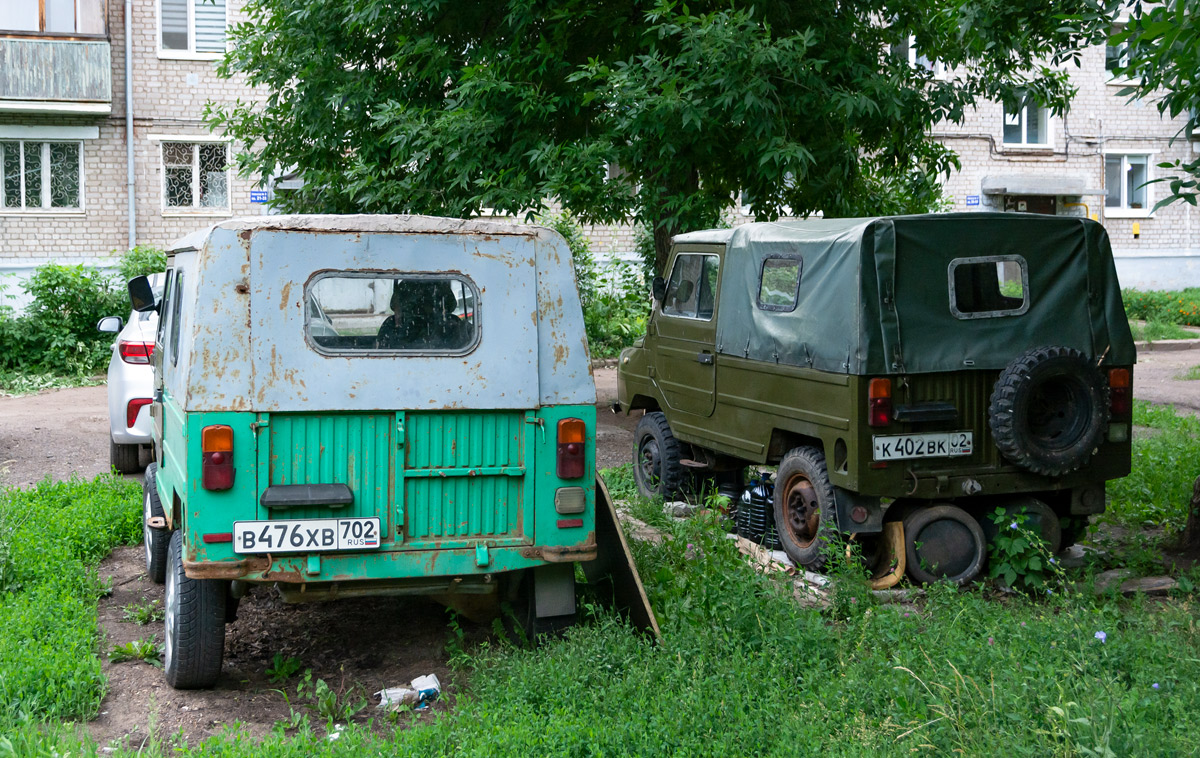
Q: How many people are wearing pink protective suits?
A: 0